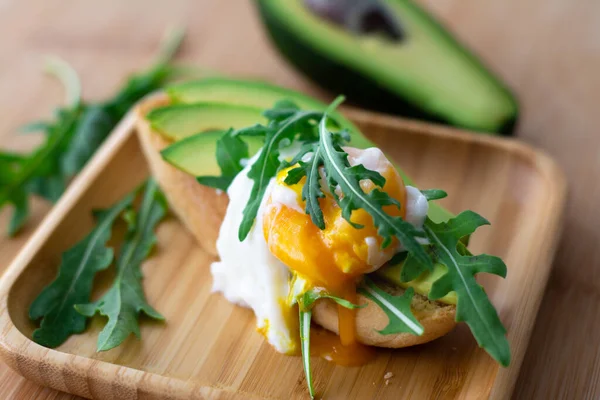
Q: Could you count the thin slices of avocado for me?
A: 3